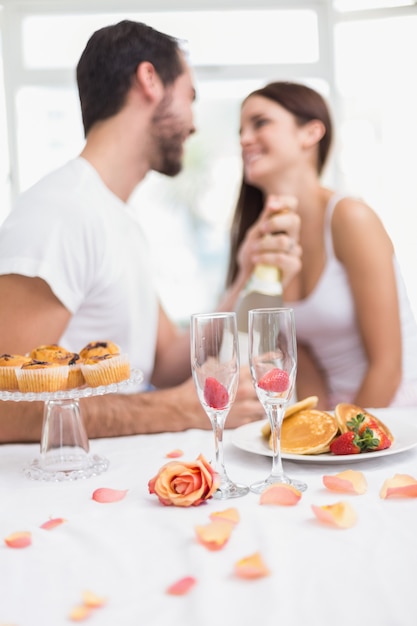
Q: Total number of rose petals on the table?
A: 14